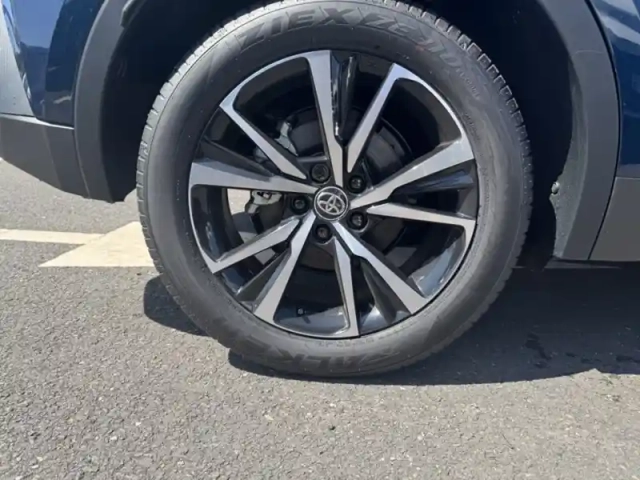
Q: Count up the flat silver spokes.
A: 10